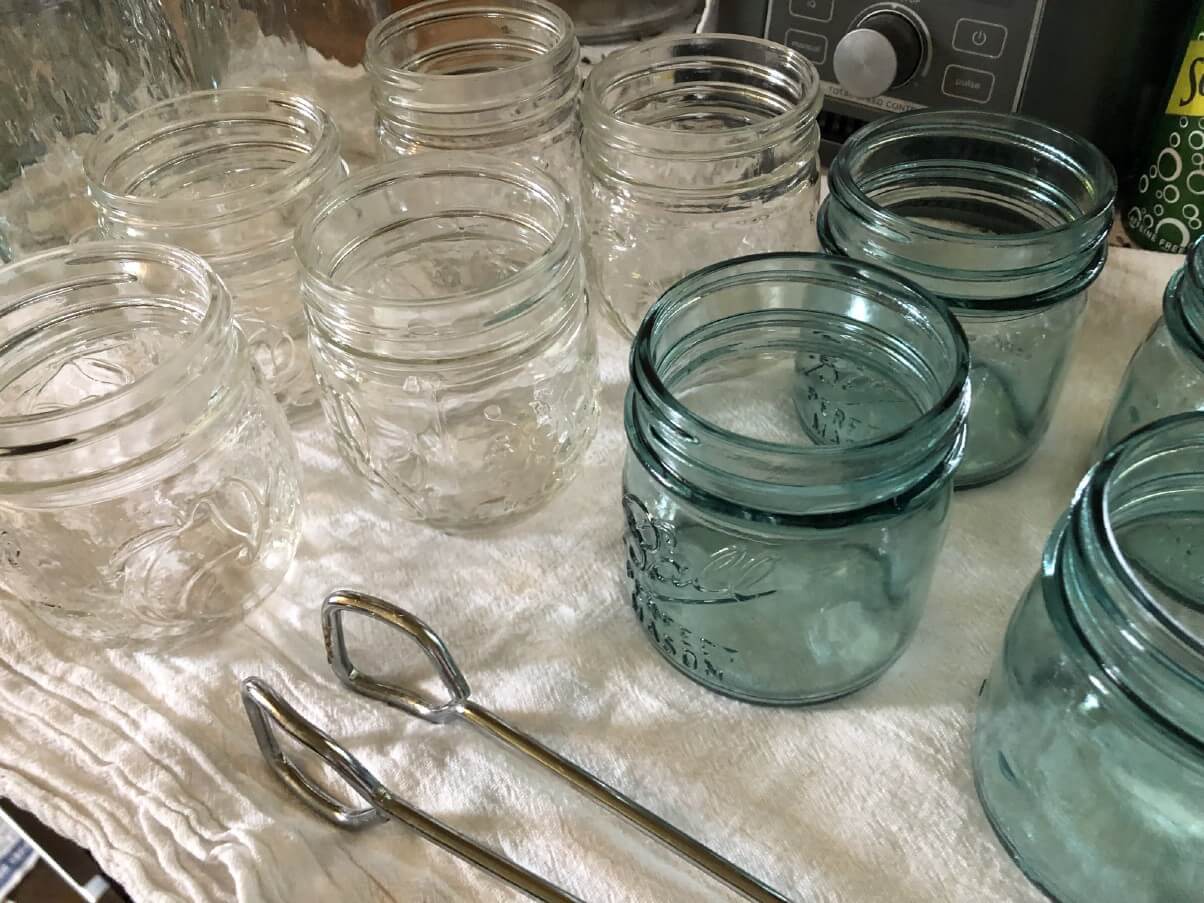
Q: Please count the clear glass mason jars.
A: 5